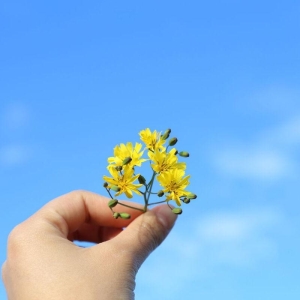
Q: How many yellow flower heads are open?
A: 5